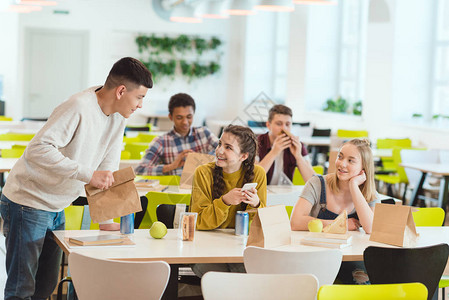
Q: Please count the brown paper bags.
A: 4